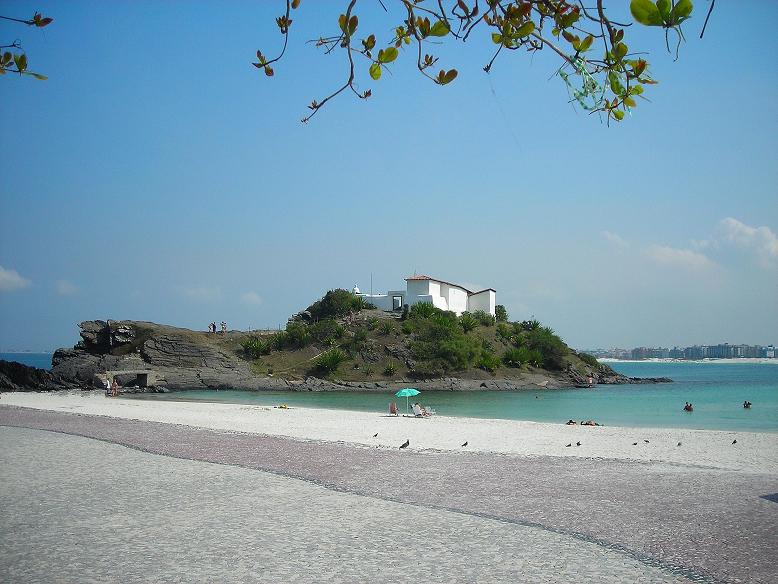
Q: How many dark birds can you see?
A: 9